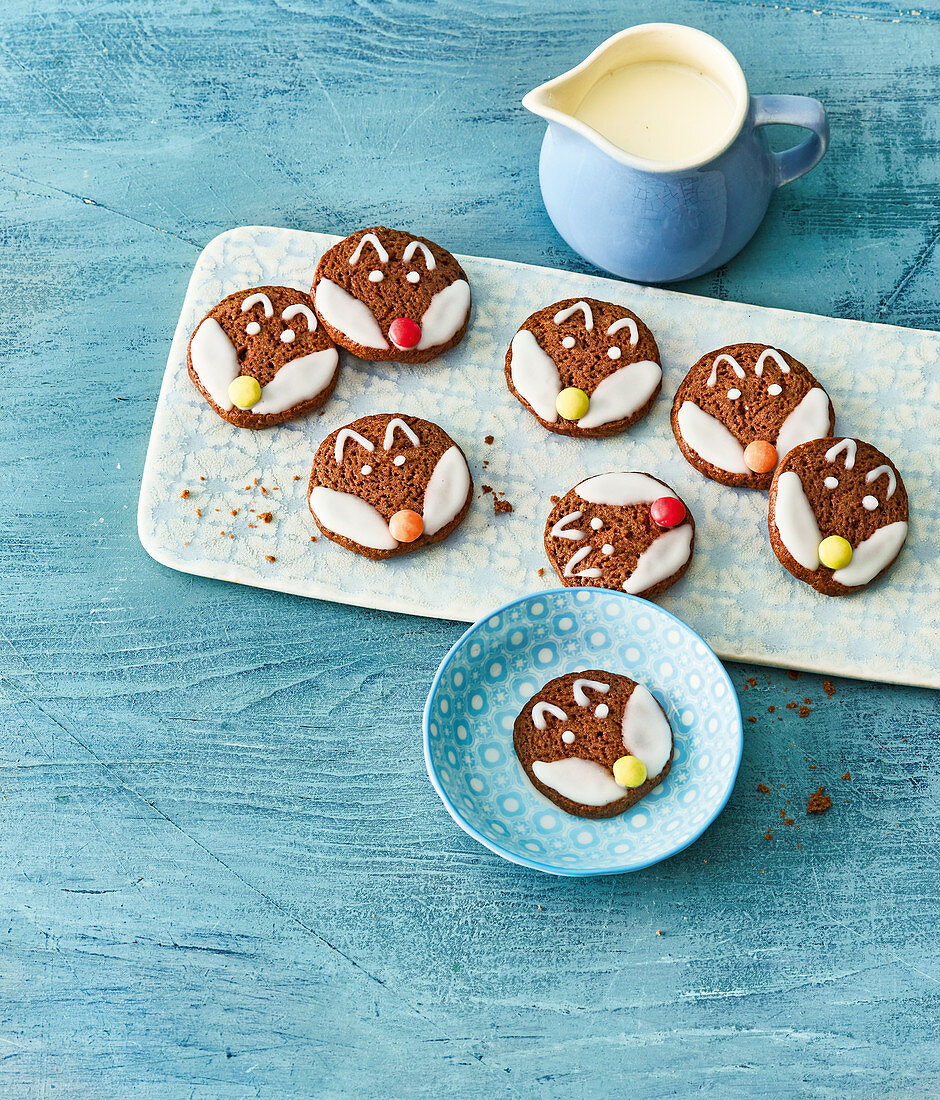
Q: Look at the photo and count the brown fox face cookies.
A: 8